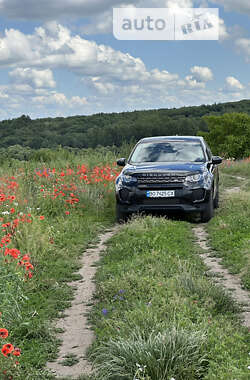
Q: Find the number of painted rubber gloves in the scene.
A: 0